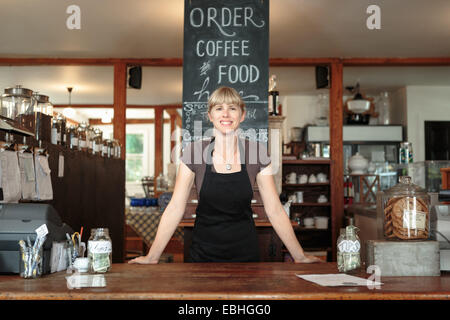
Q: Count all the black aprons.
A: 1